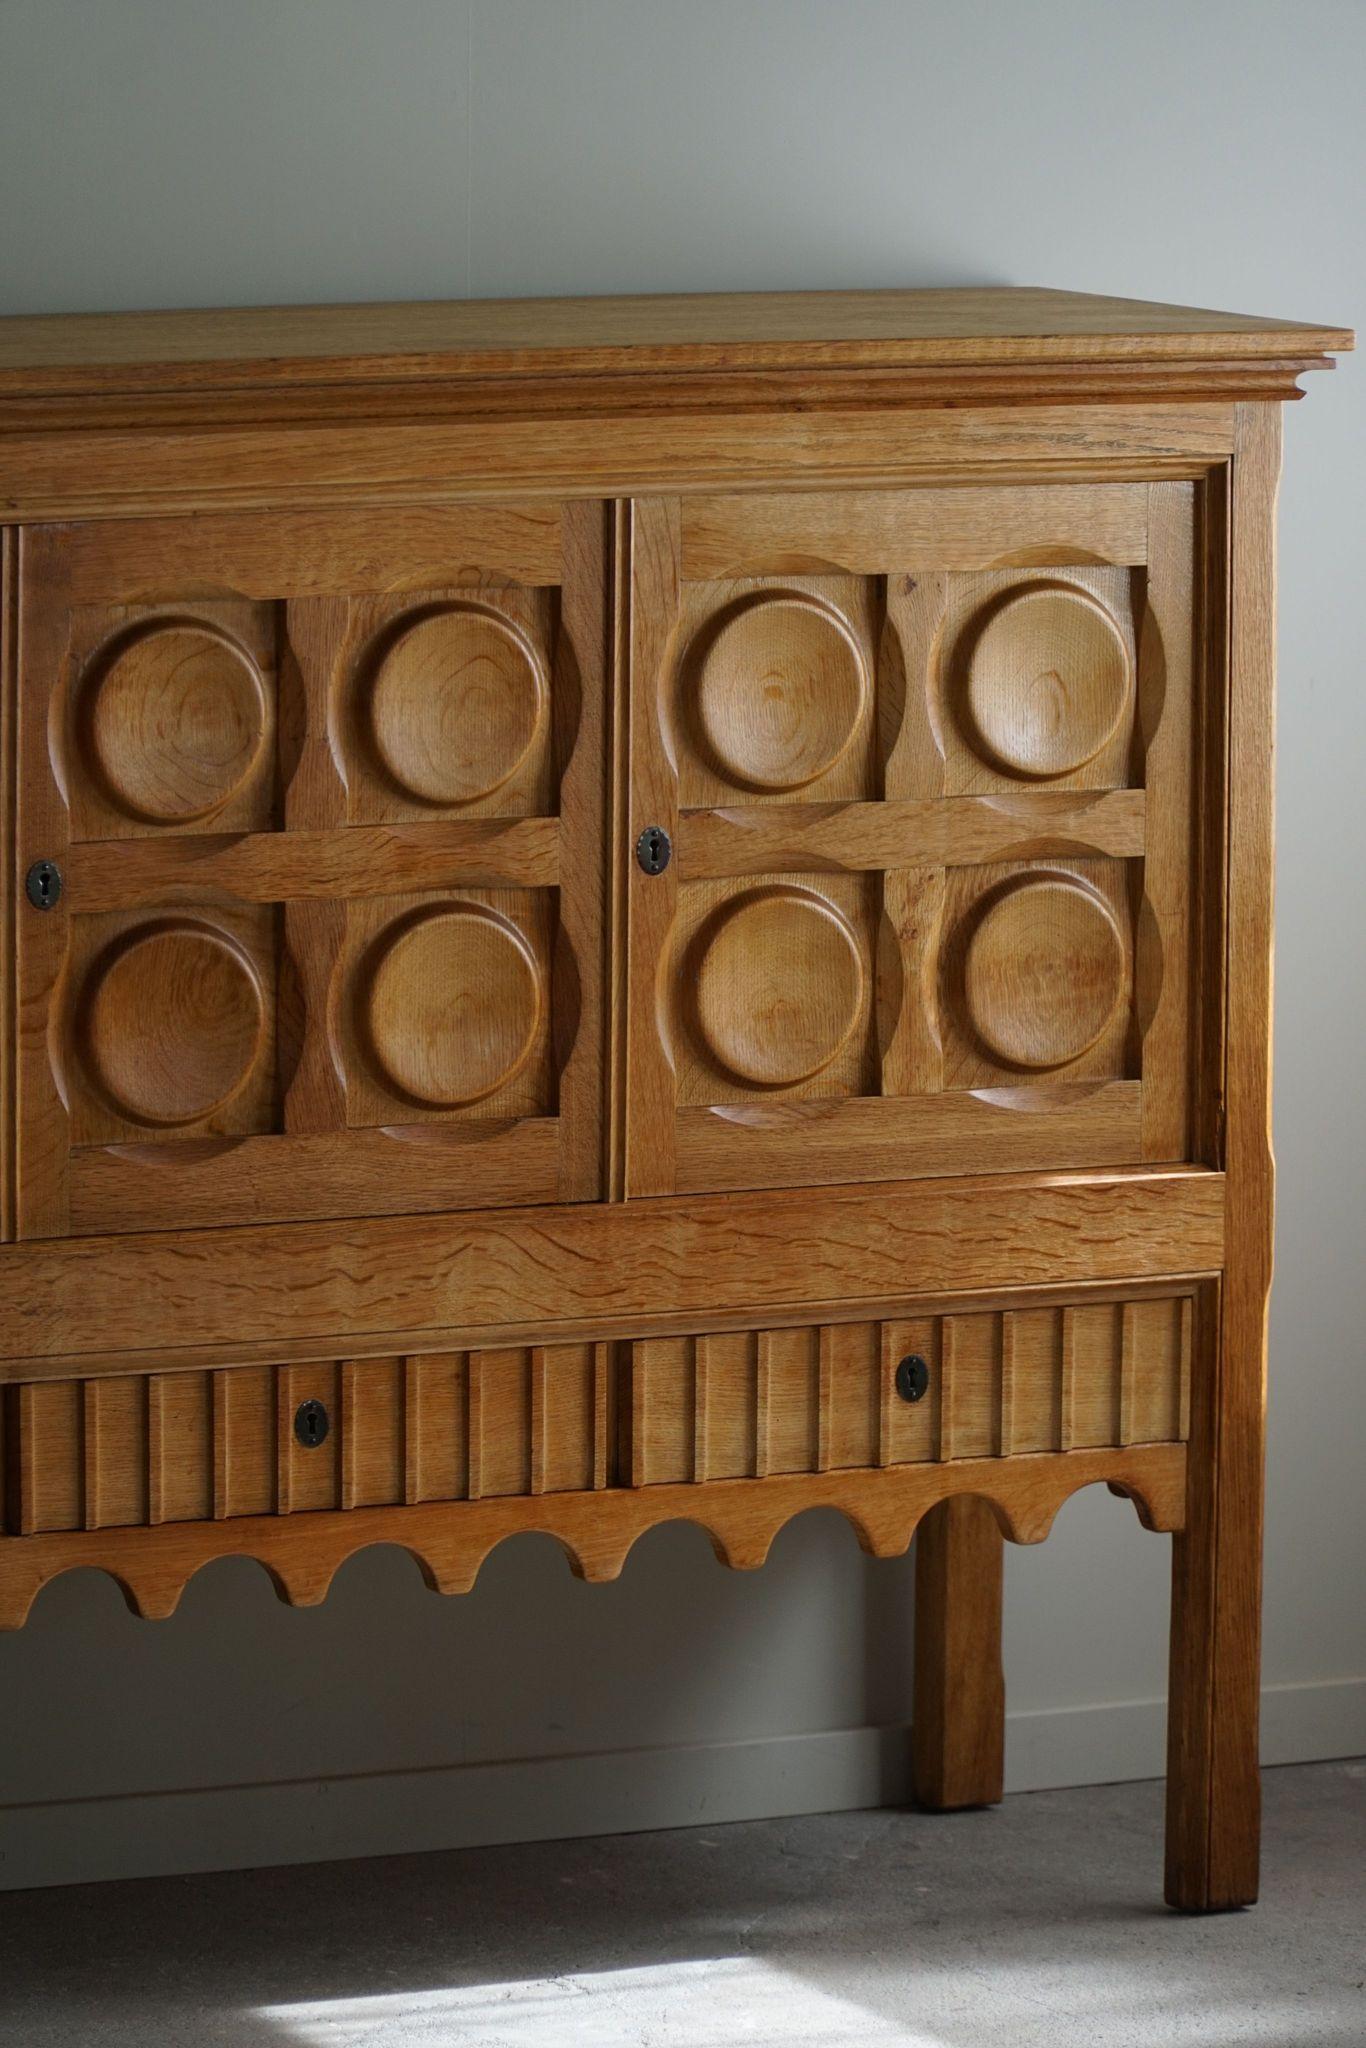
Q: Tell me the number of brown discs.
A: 8